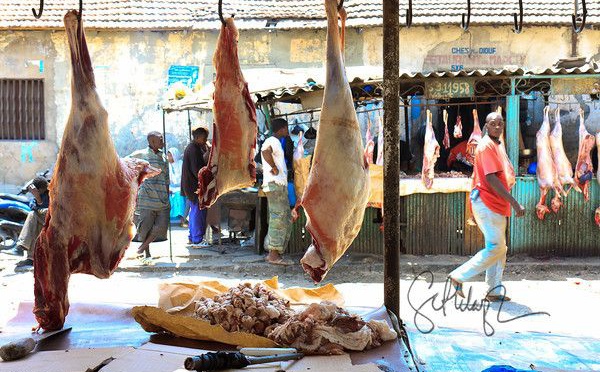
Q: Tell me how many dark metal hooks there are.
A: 8